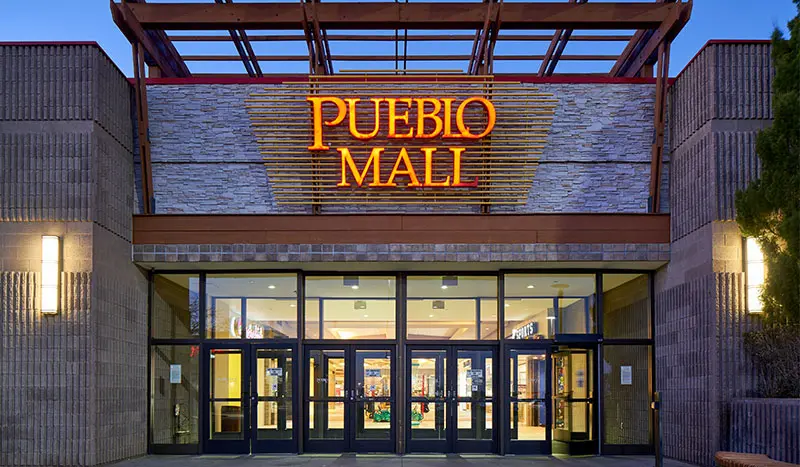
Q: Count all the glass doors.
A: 8